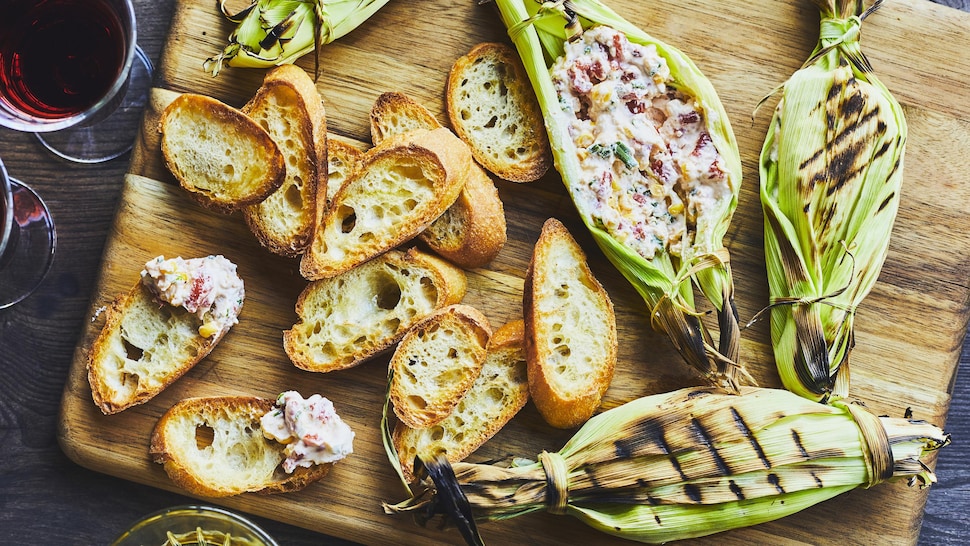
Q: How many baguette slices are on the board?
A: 12